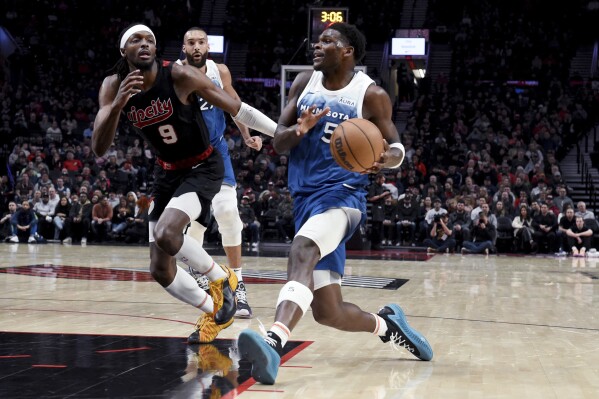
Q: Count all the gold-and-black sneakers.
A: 2